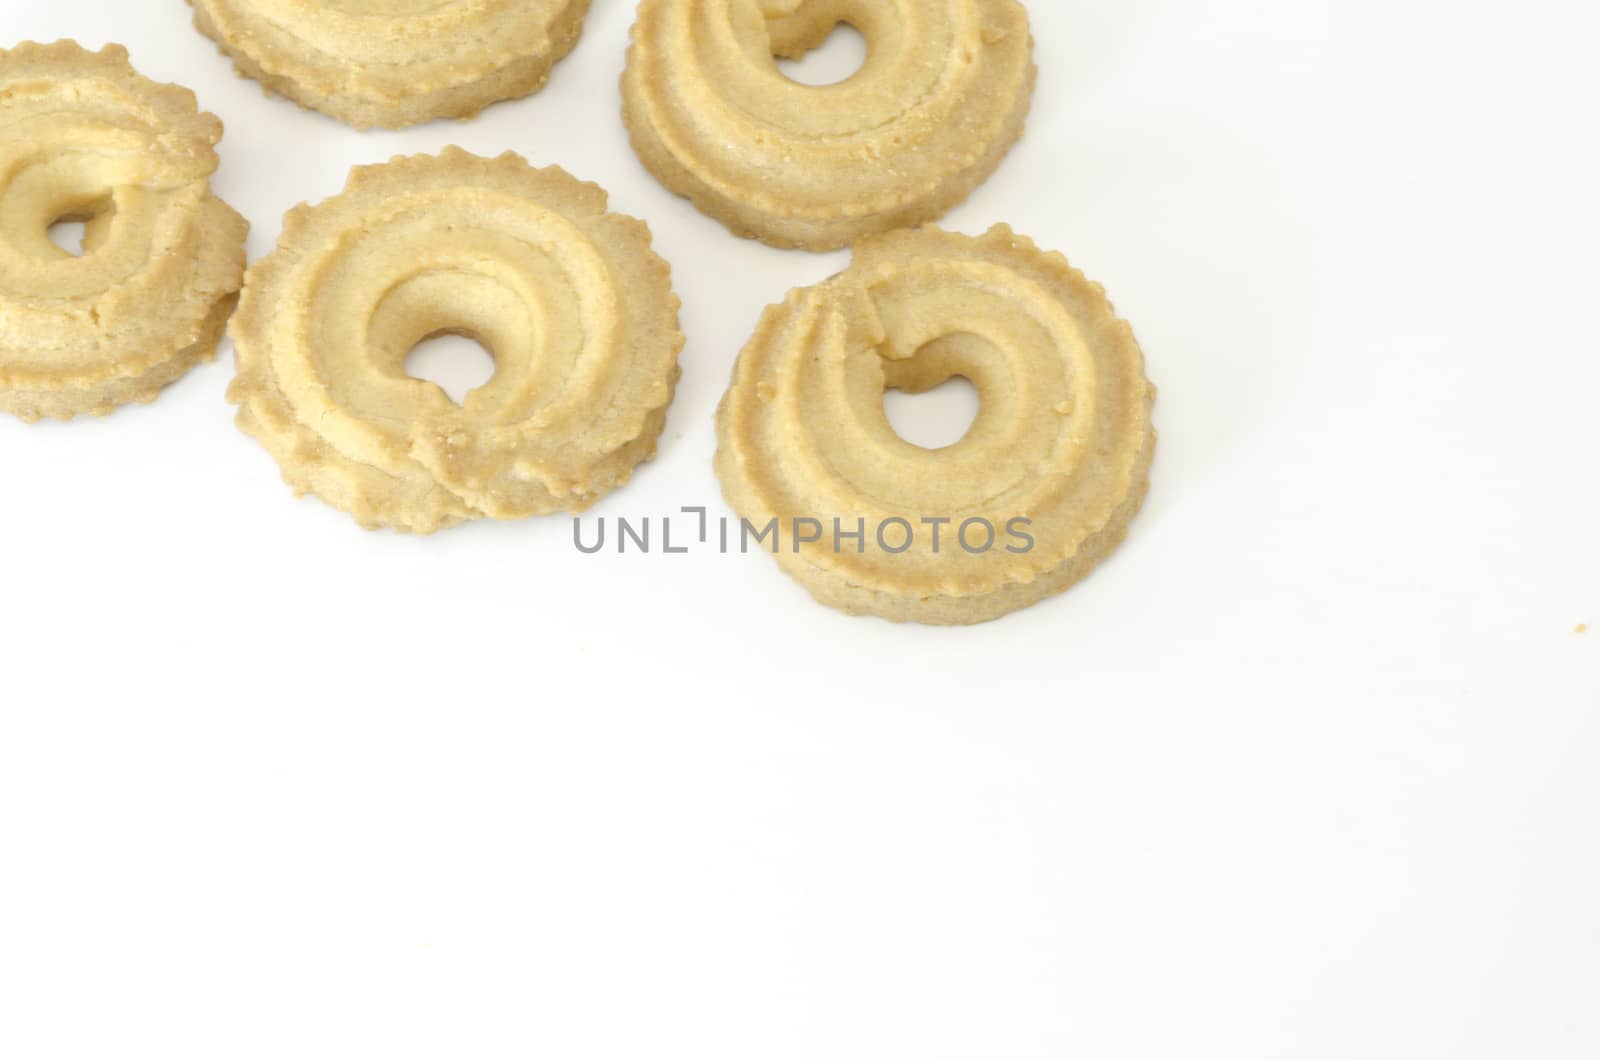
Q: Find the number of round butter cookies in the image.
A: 5